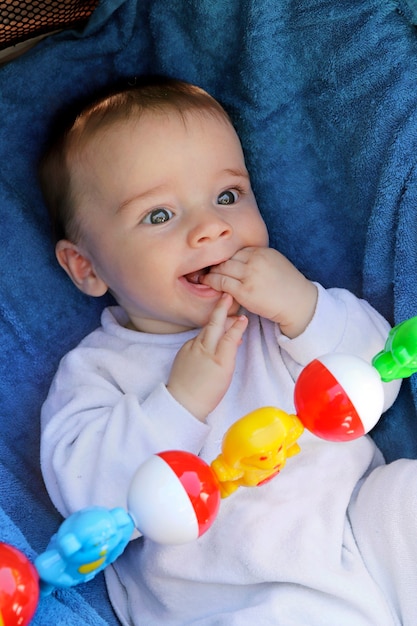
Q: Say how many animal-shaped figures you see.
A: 3